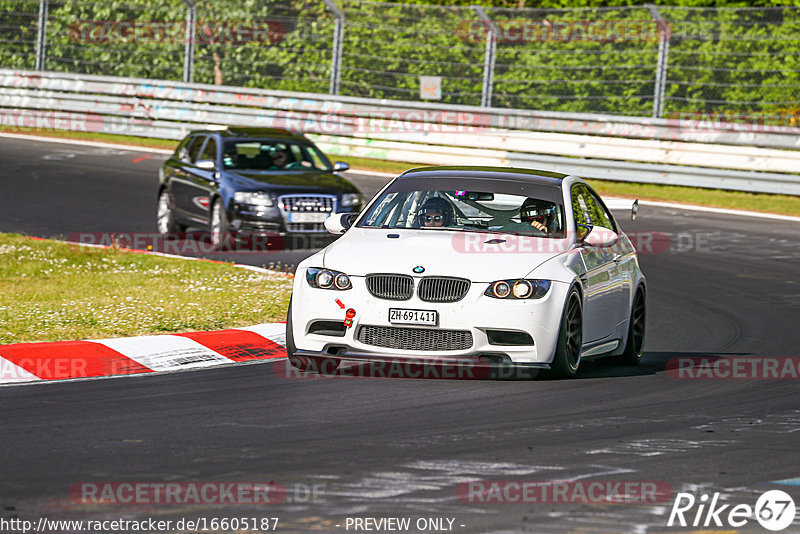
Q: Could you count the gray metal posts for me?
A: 5